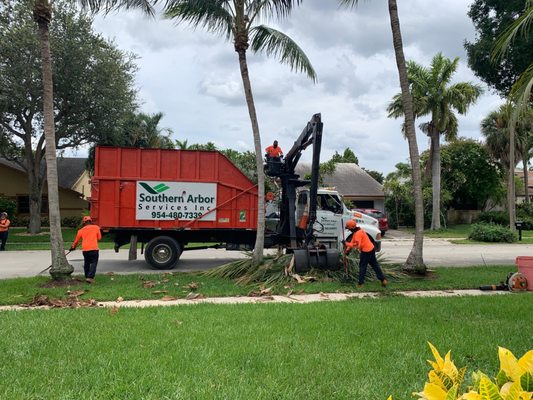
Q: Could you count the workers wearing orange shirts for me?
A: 4